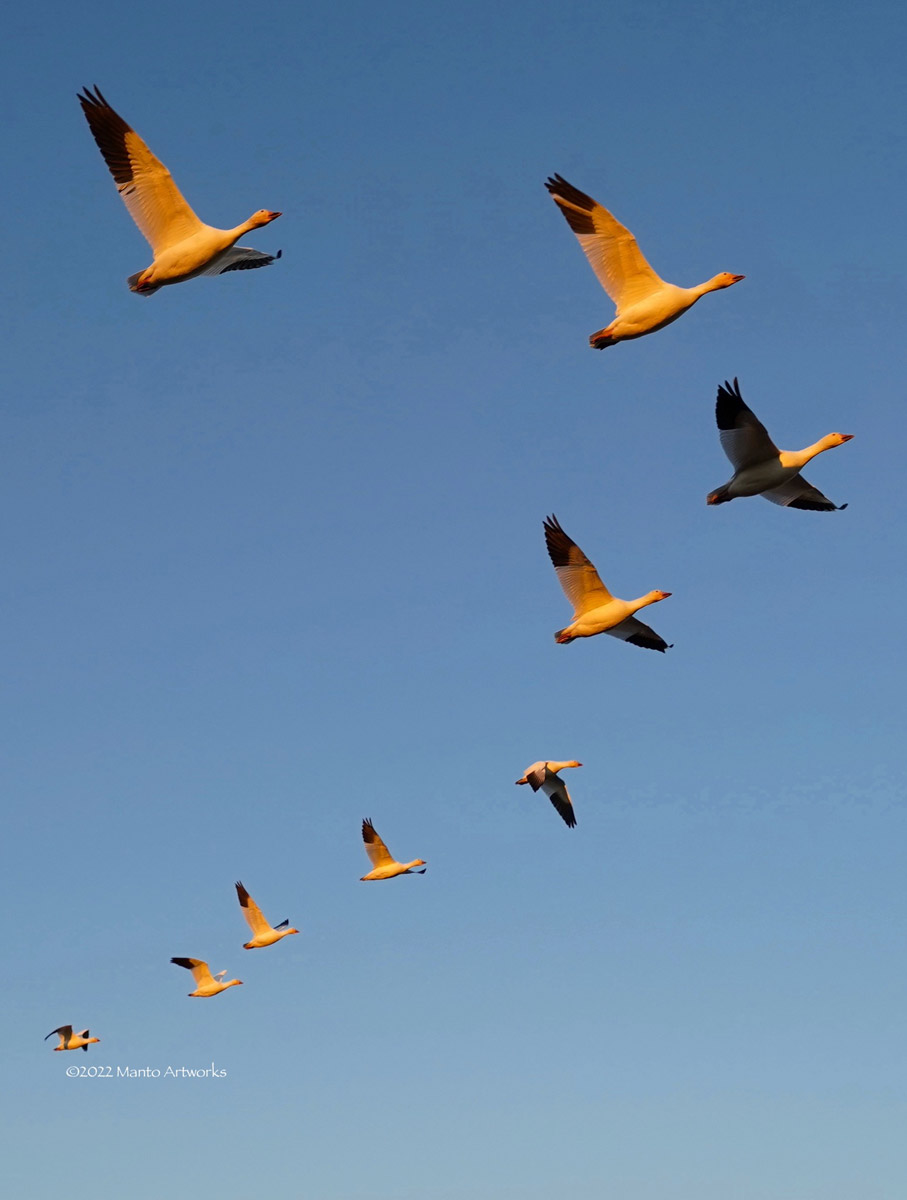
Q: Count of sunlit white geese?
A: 9